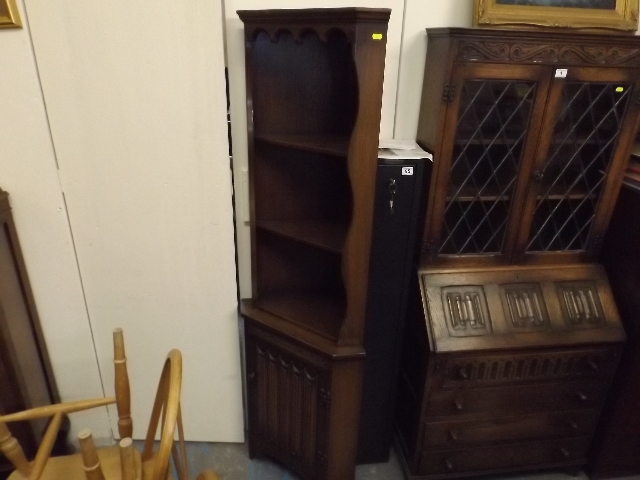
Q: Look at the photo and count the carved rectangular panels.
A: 3